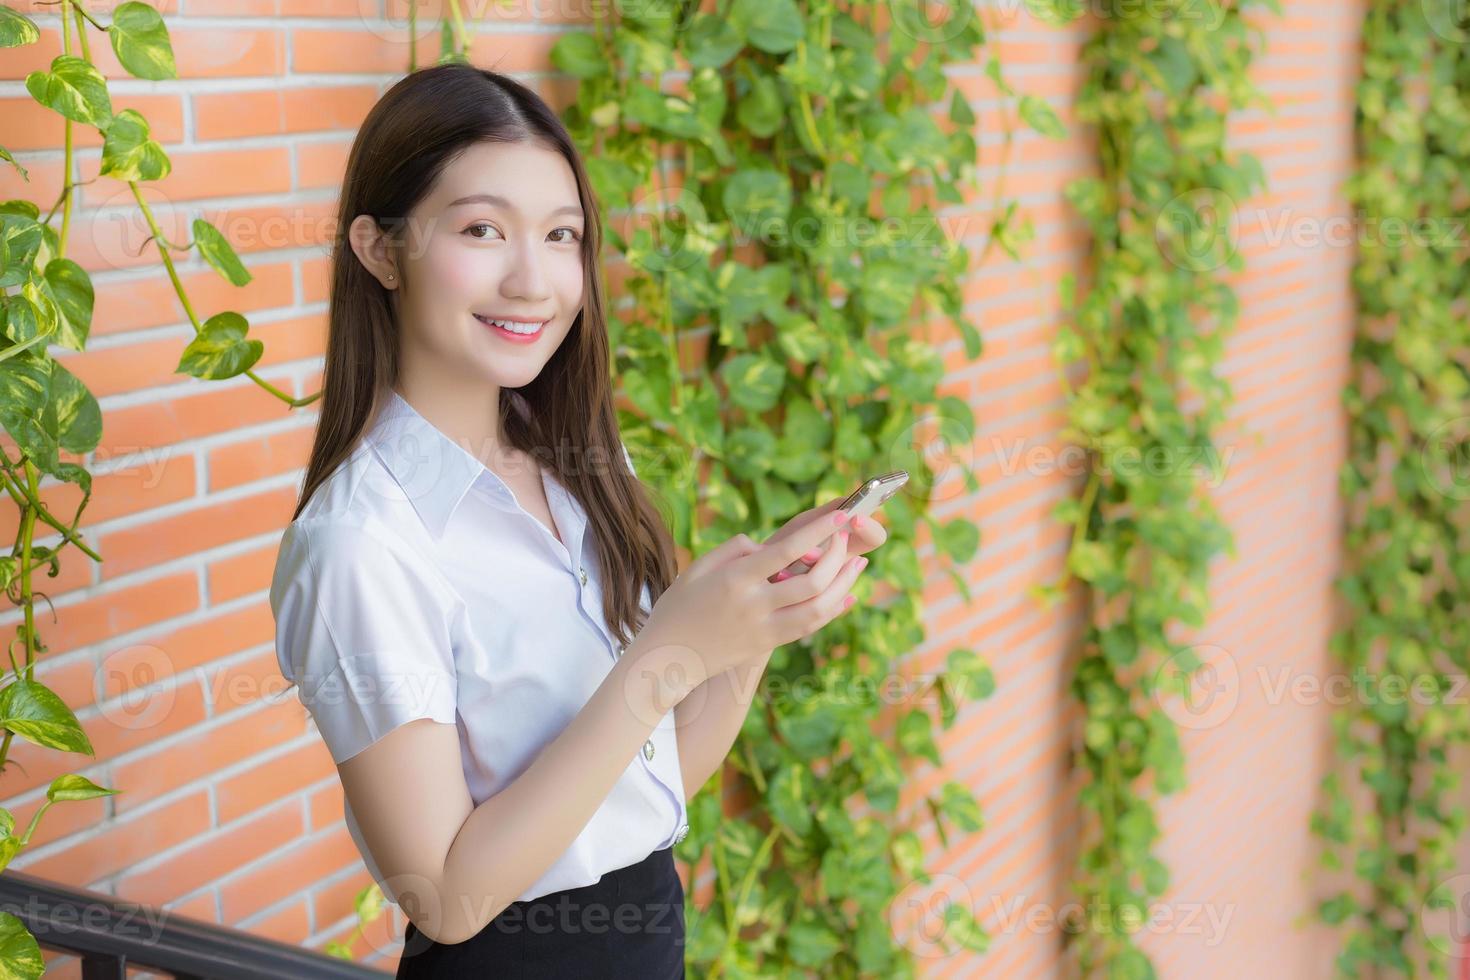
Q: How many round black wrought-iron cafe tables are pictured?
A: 0